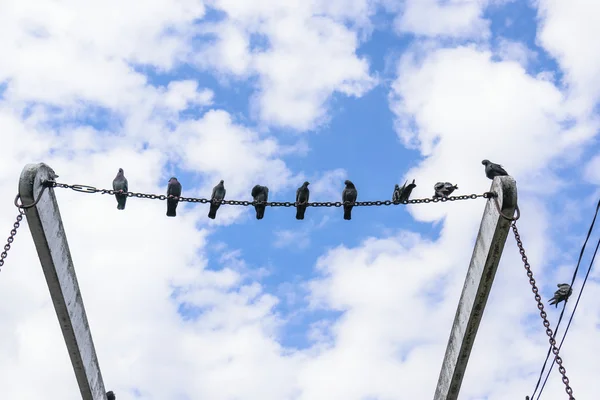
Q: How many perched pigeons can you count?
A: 10